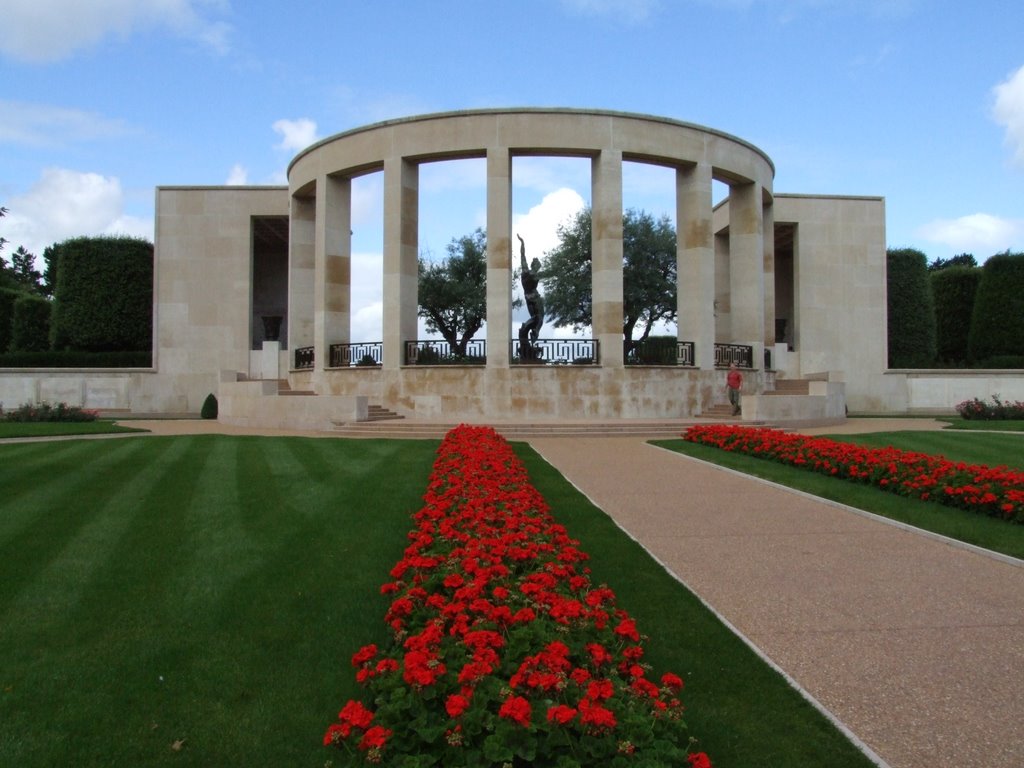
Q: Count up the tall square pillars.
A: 8